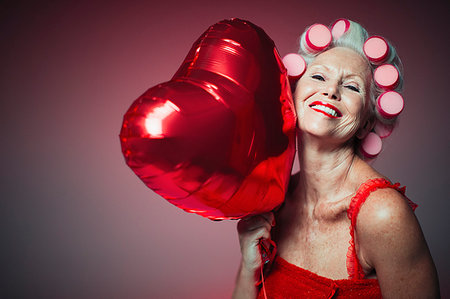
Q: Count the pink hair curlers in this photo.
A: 8